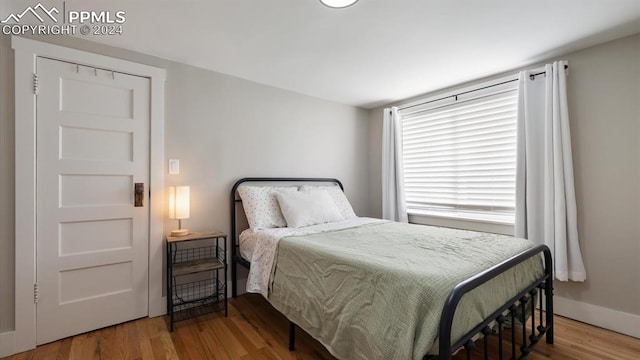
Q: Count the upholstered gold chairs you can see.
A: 0